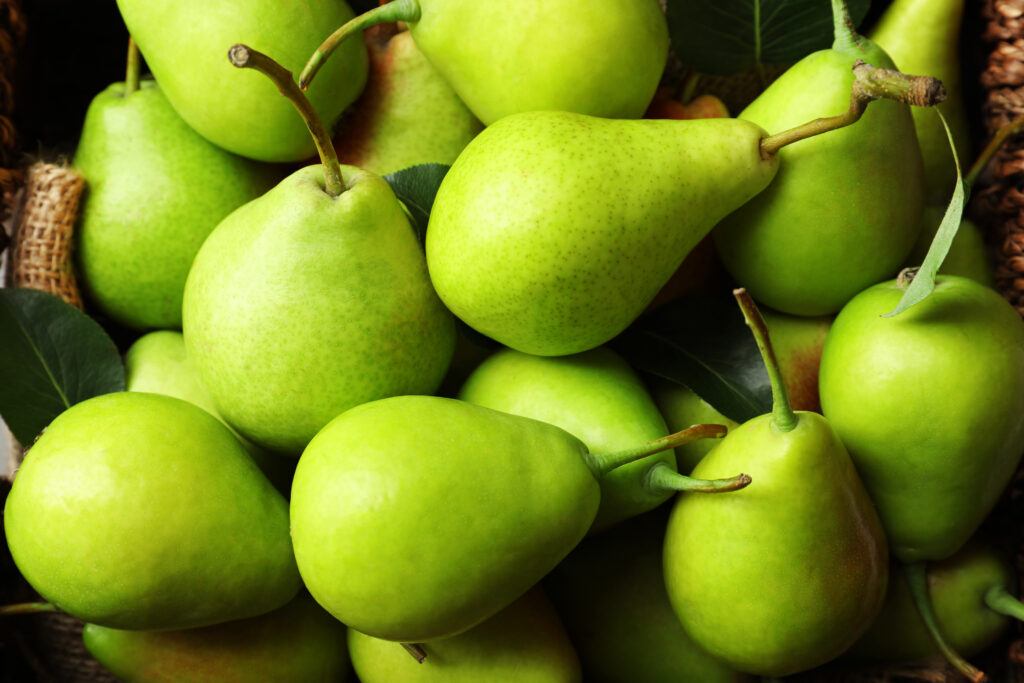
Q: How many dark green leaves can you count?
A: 4